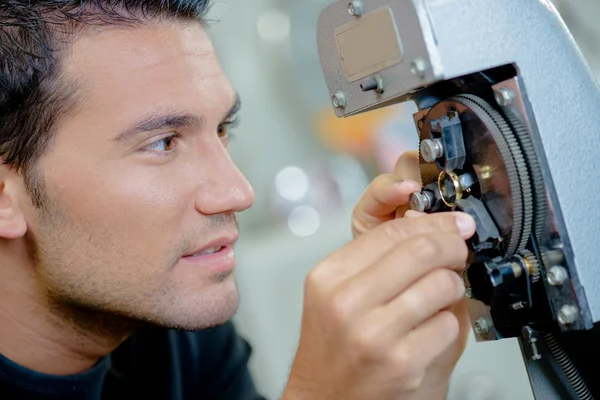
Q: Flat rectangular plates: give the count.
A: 1